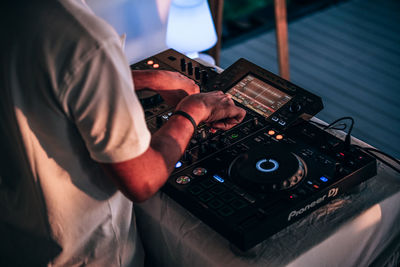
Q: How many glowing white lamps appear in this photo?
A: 1